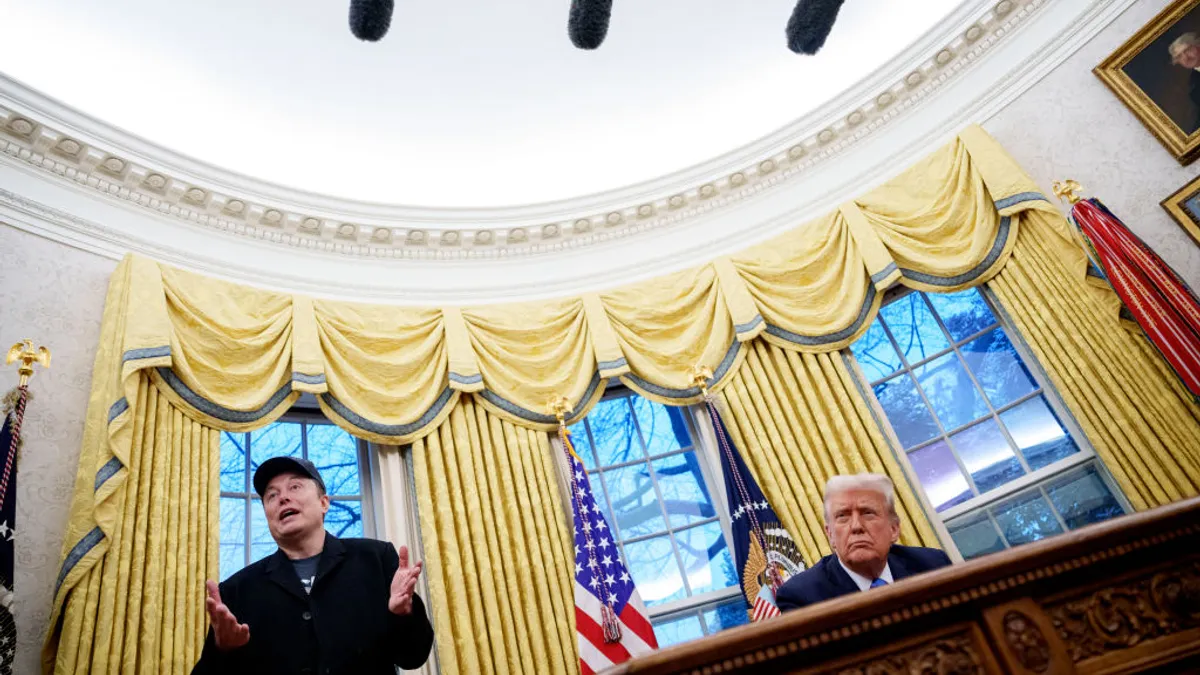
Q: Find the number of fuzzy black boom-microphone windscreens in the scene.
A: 3